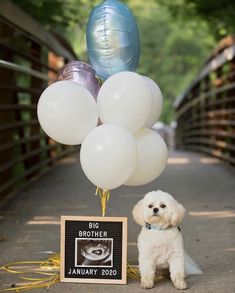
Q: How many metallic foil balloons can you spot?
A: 2